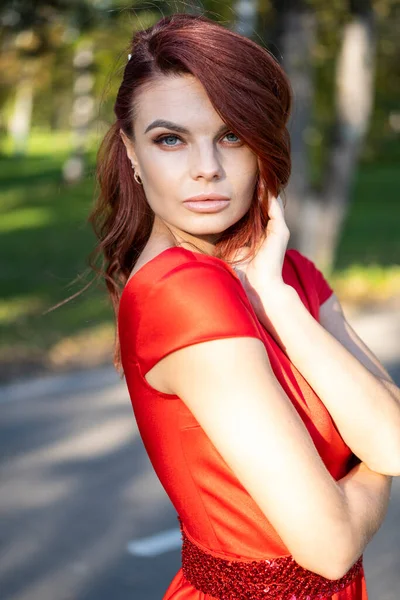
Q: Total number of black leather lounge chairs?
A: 0